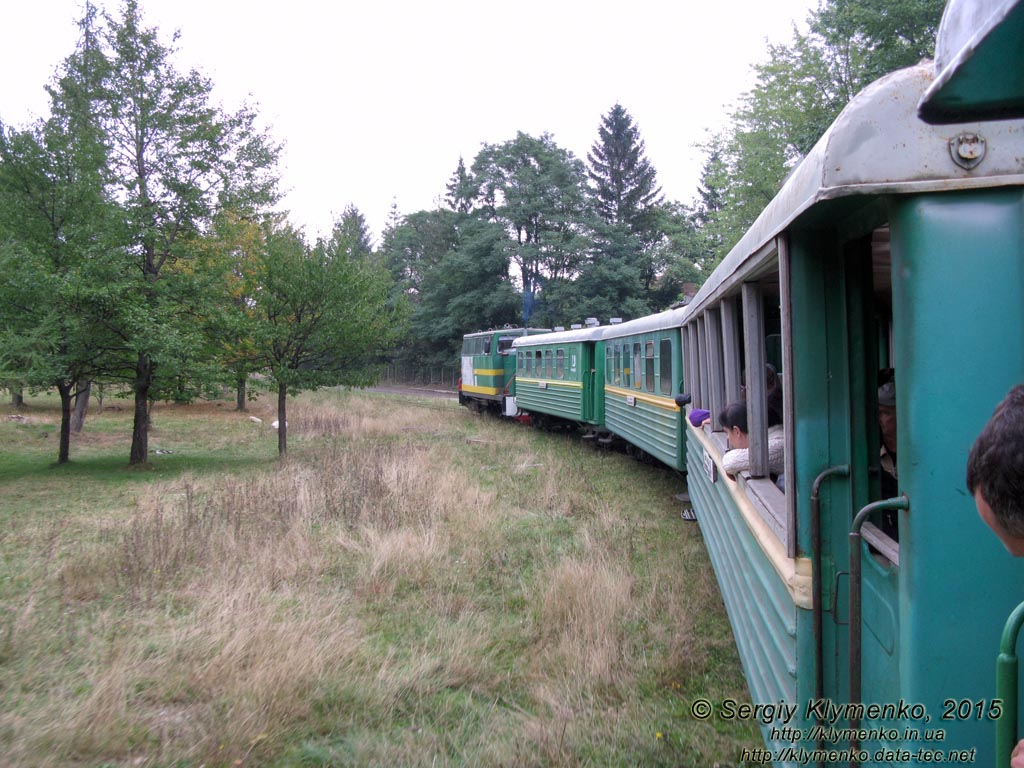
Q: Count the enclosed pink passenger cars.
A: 0